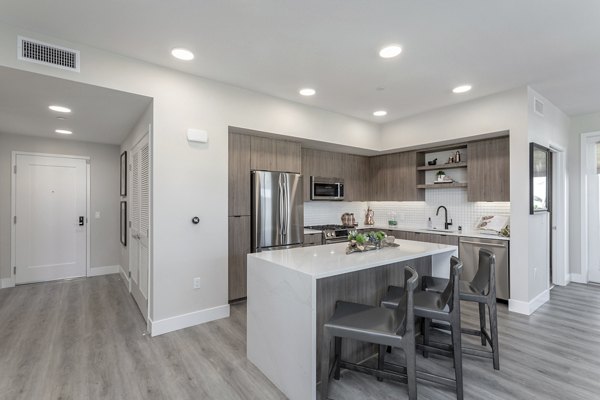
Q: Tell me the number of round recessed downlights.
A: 7